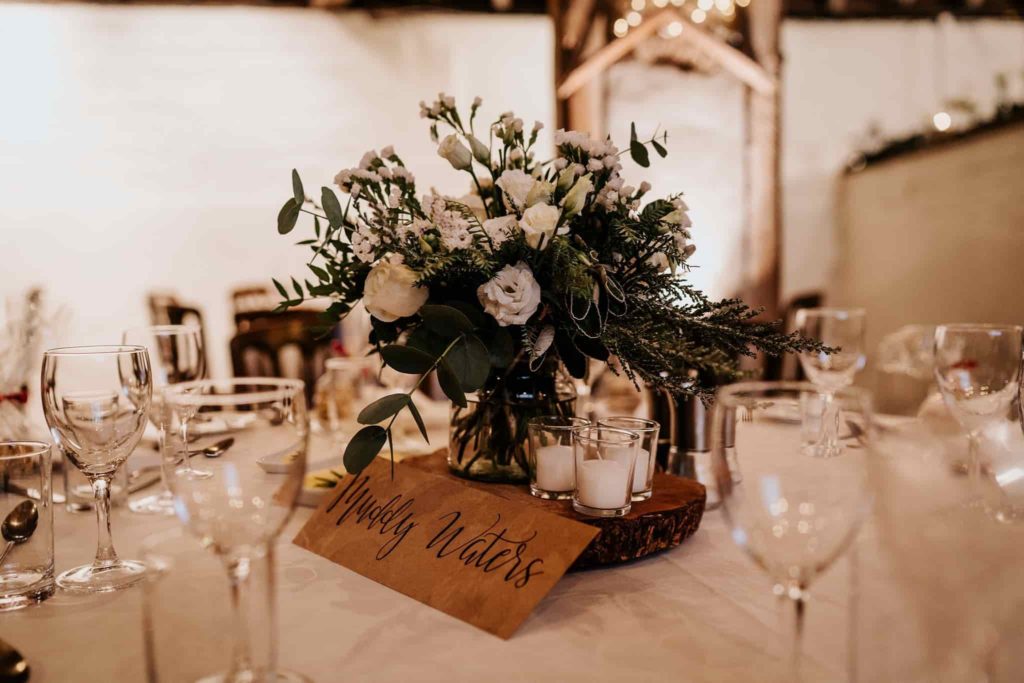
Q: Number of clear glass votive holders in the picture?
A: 3